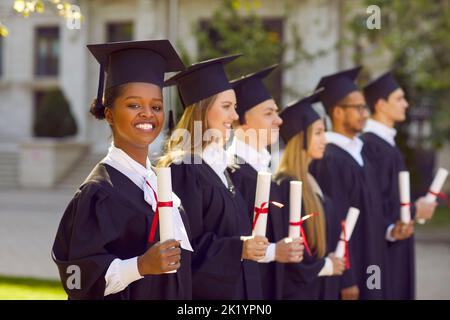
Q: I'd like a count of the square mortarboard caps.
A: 6